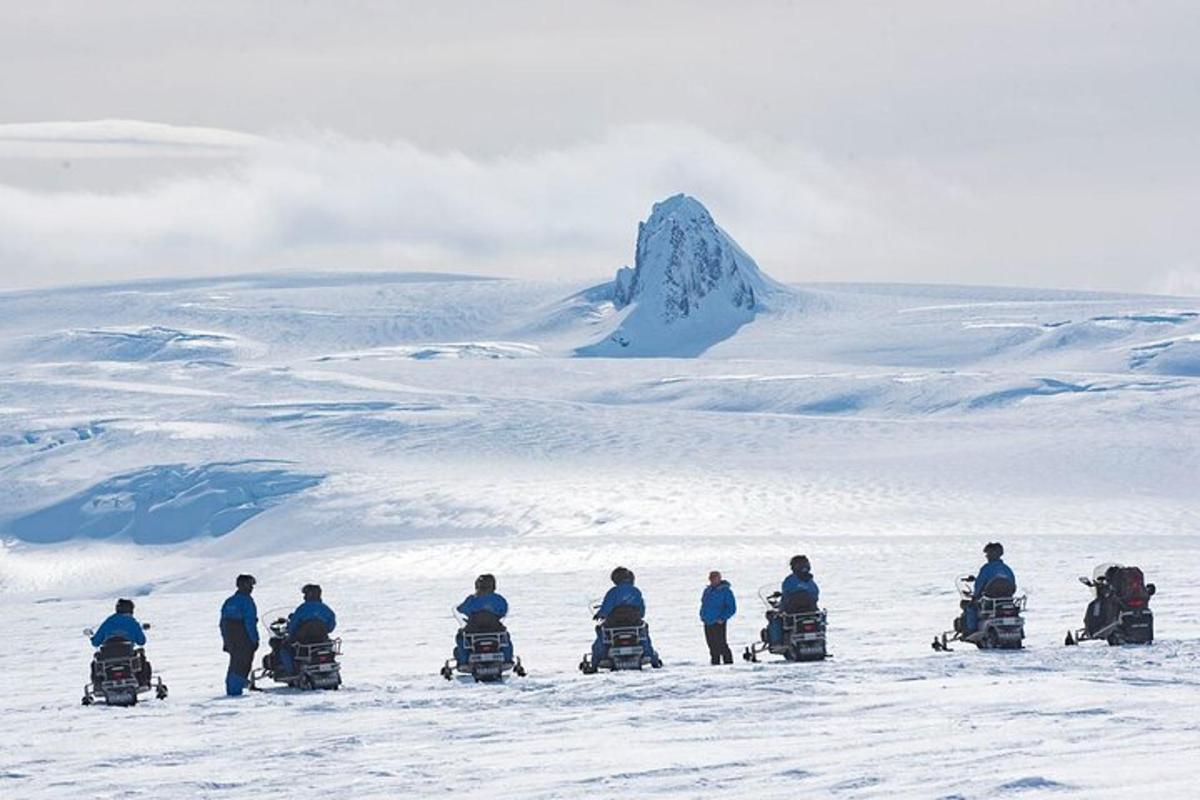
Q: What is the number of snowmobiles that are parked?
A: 7